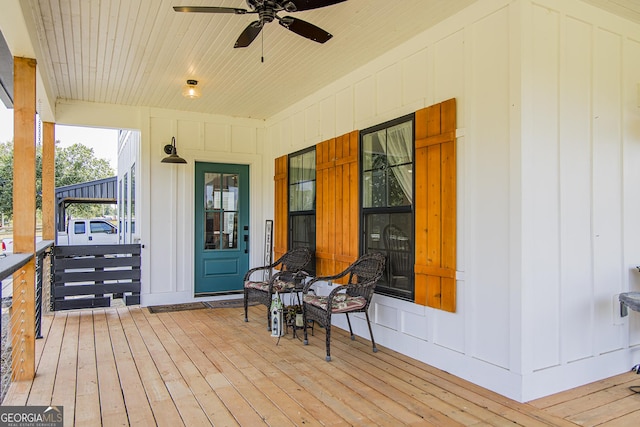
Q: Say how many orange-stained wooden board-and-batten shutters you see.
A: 4